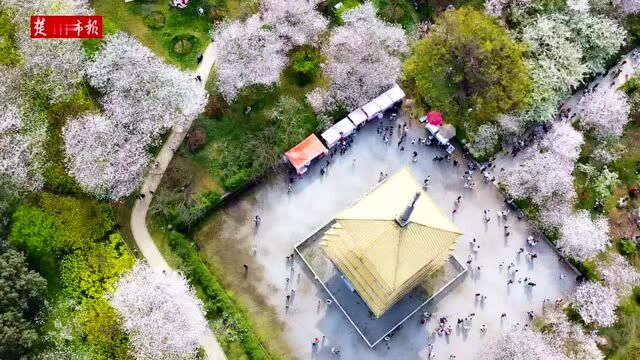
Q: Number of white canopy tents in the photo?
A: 6